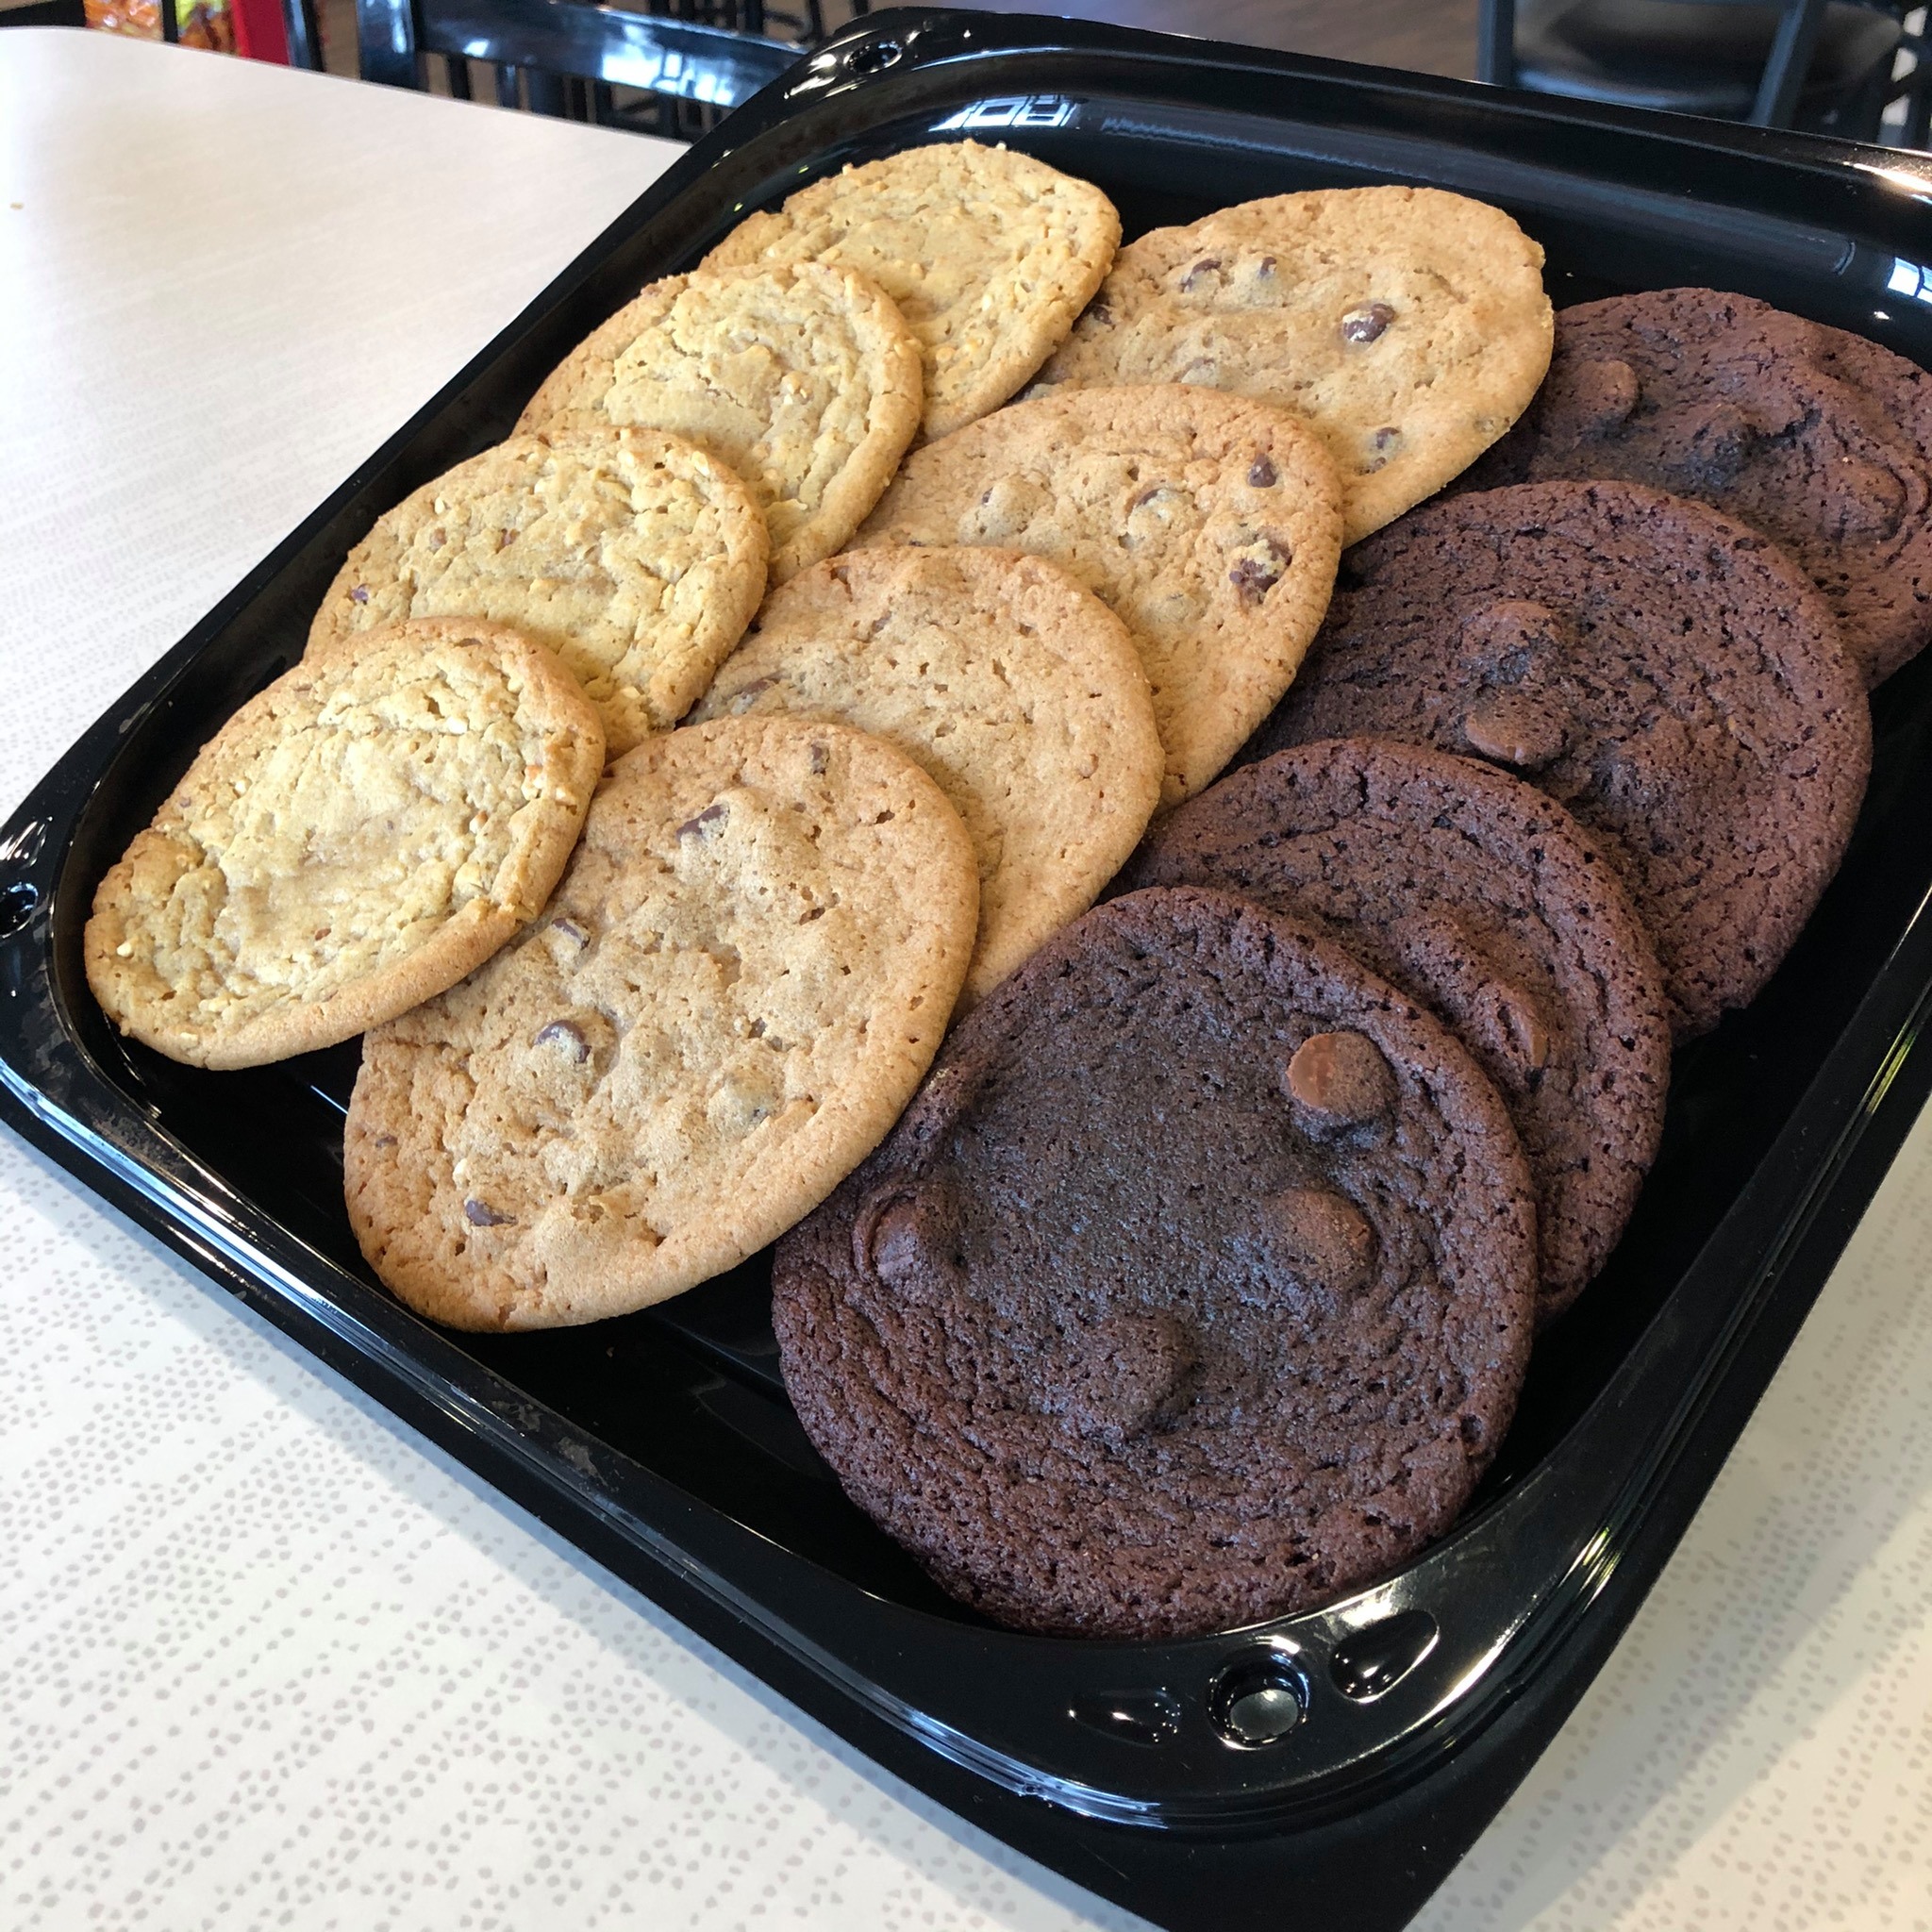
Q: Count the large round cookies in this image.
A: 12